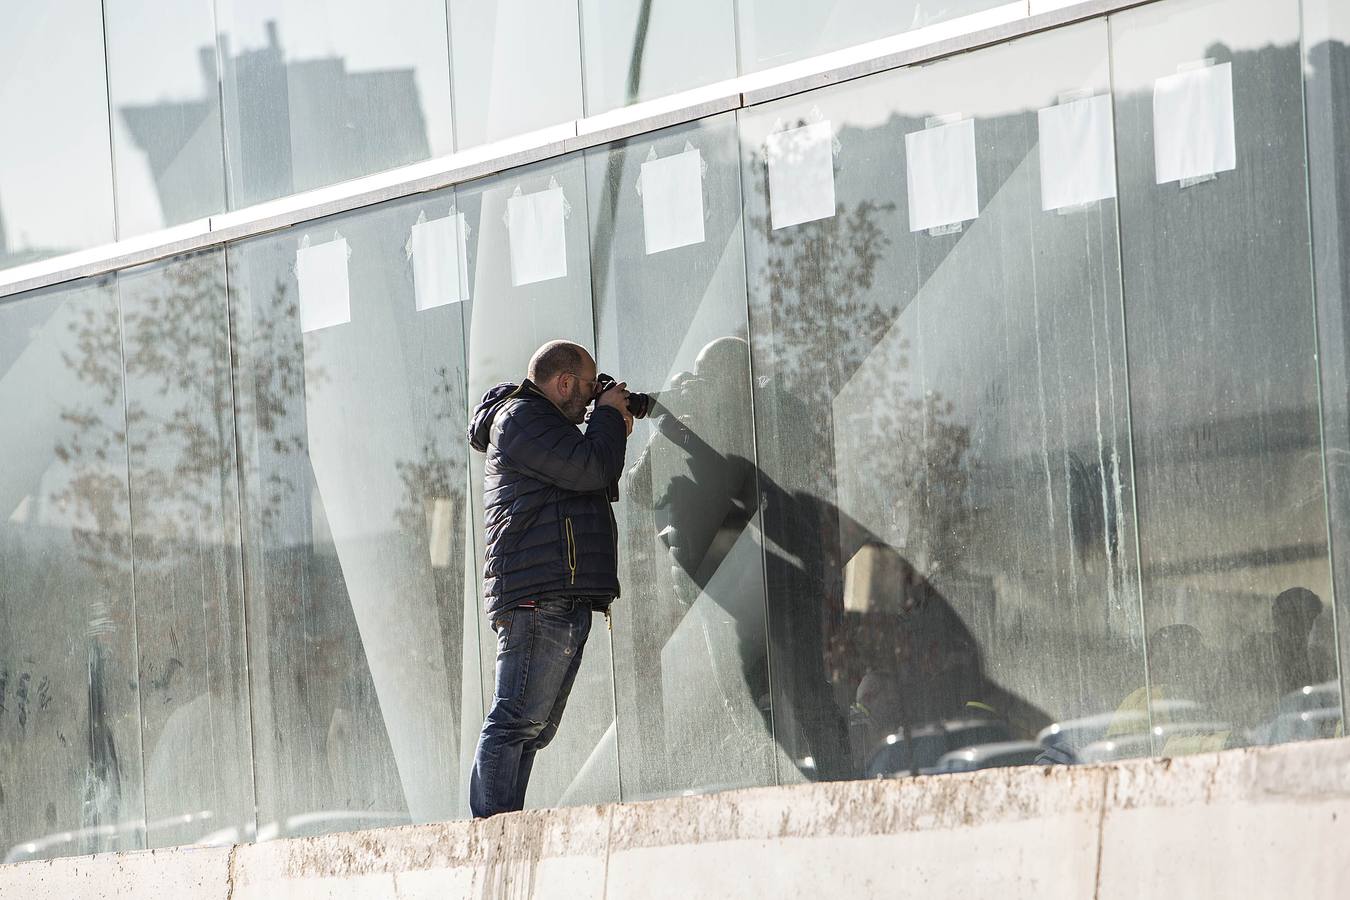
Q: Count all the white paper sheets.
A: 8